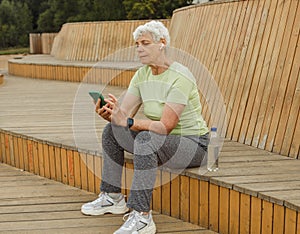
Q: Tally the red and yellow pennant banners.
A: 0